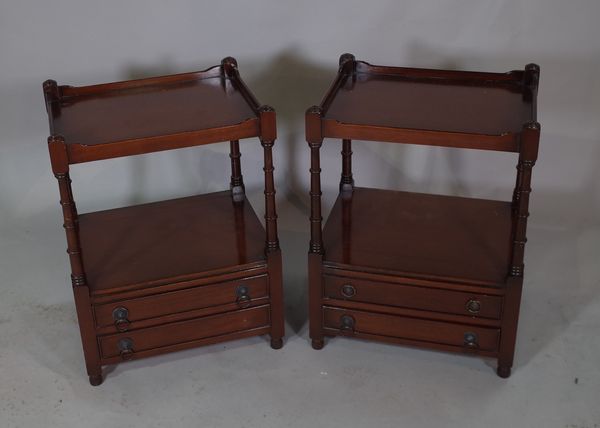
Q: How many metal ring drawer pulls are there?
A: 7